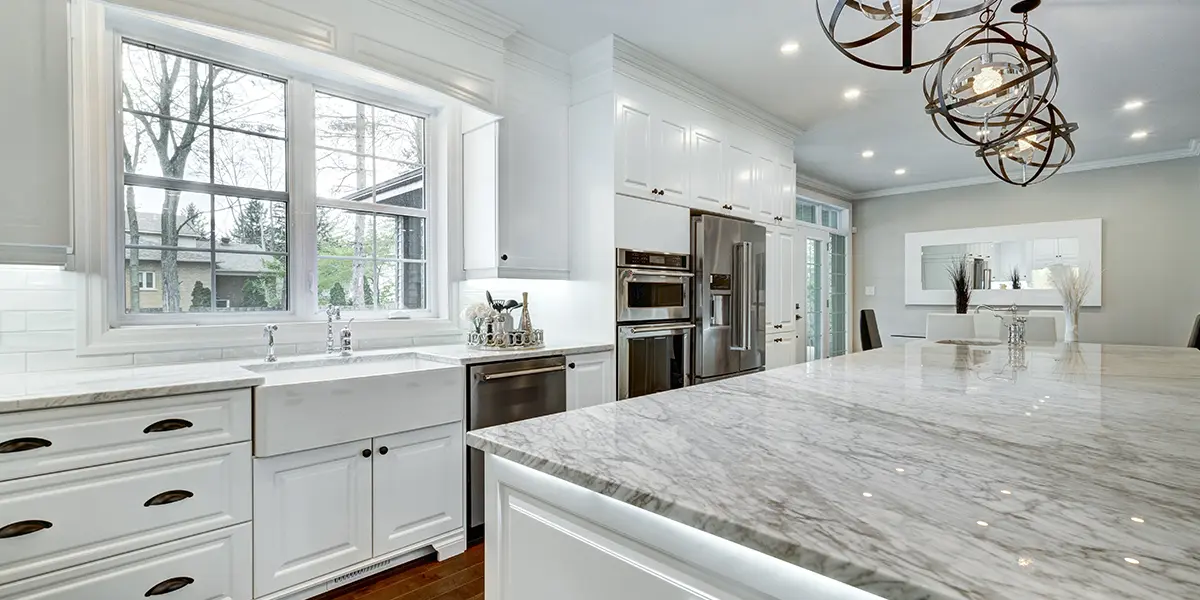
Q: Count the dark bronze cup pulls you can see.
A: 5